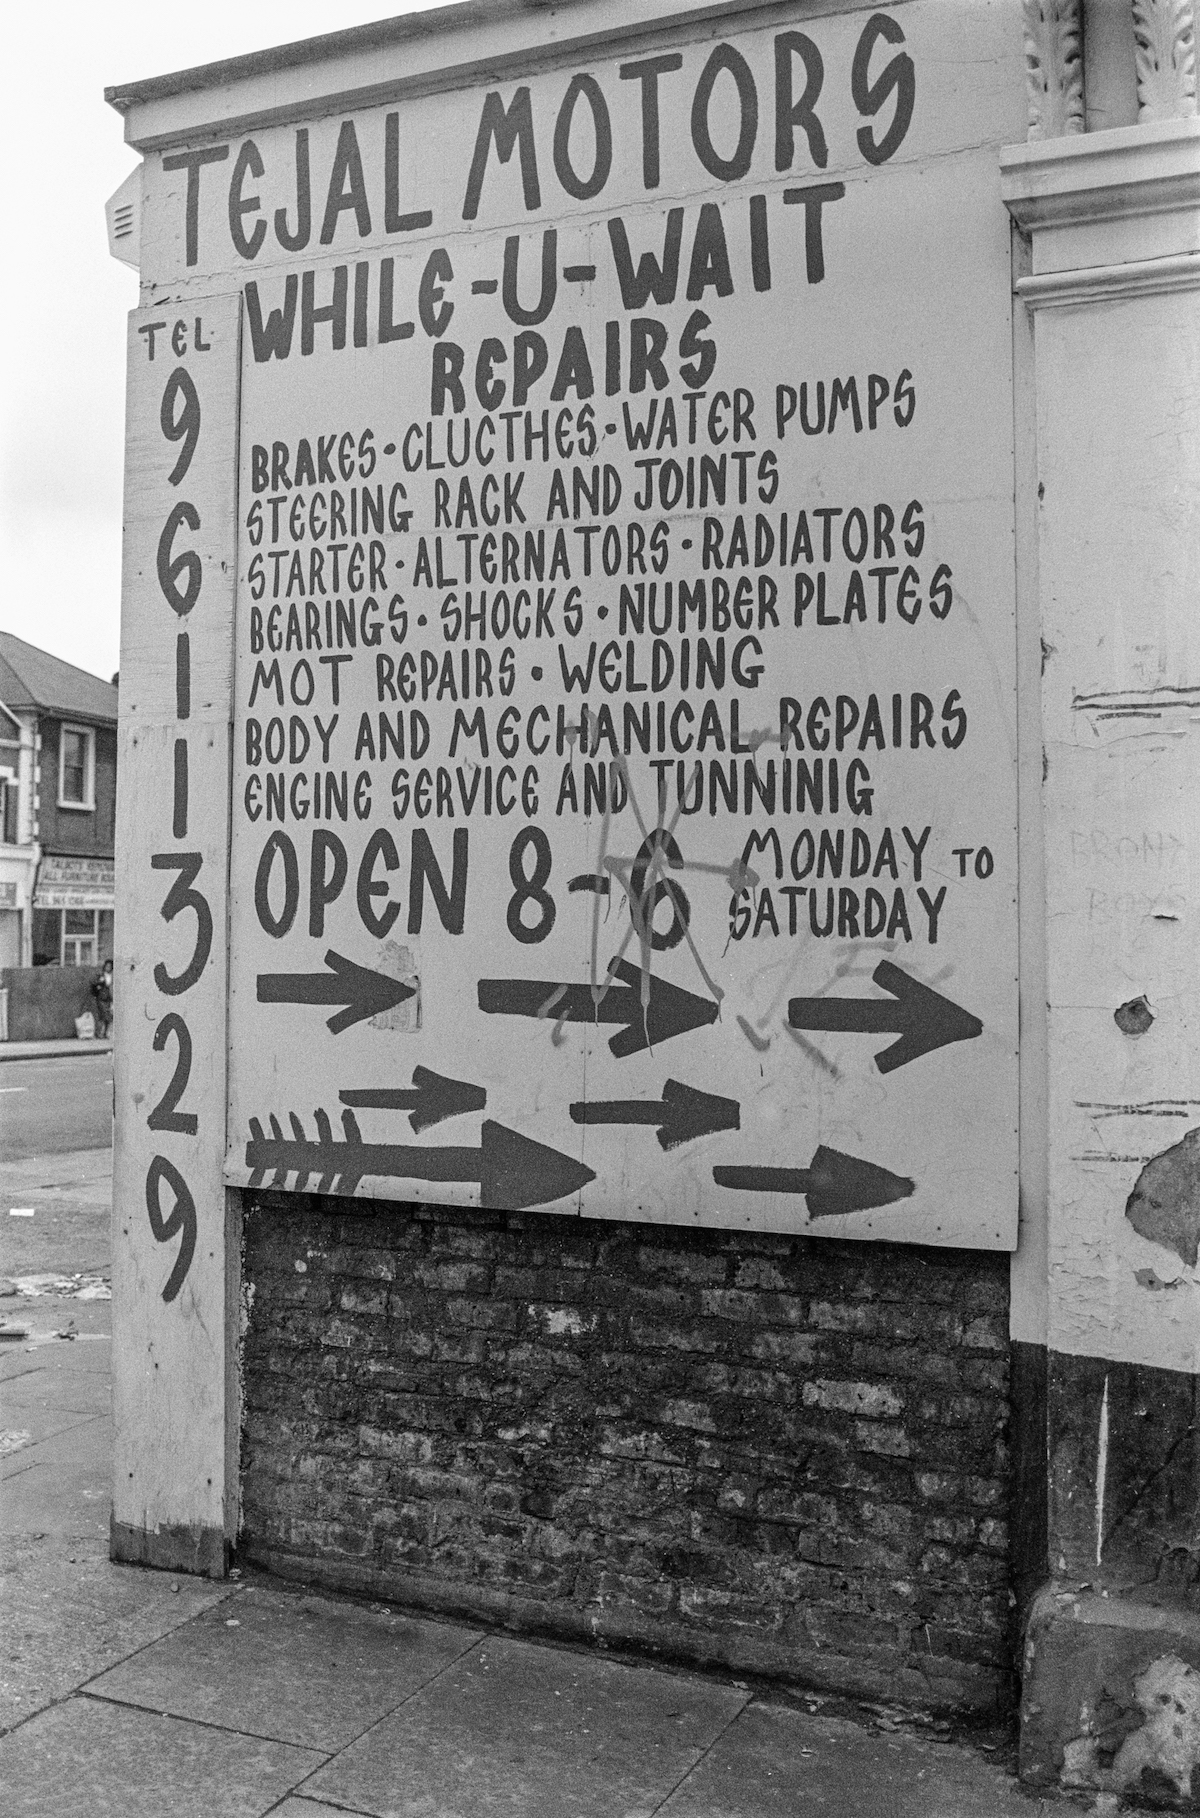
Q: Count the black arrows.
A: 7